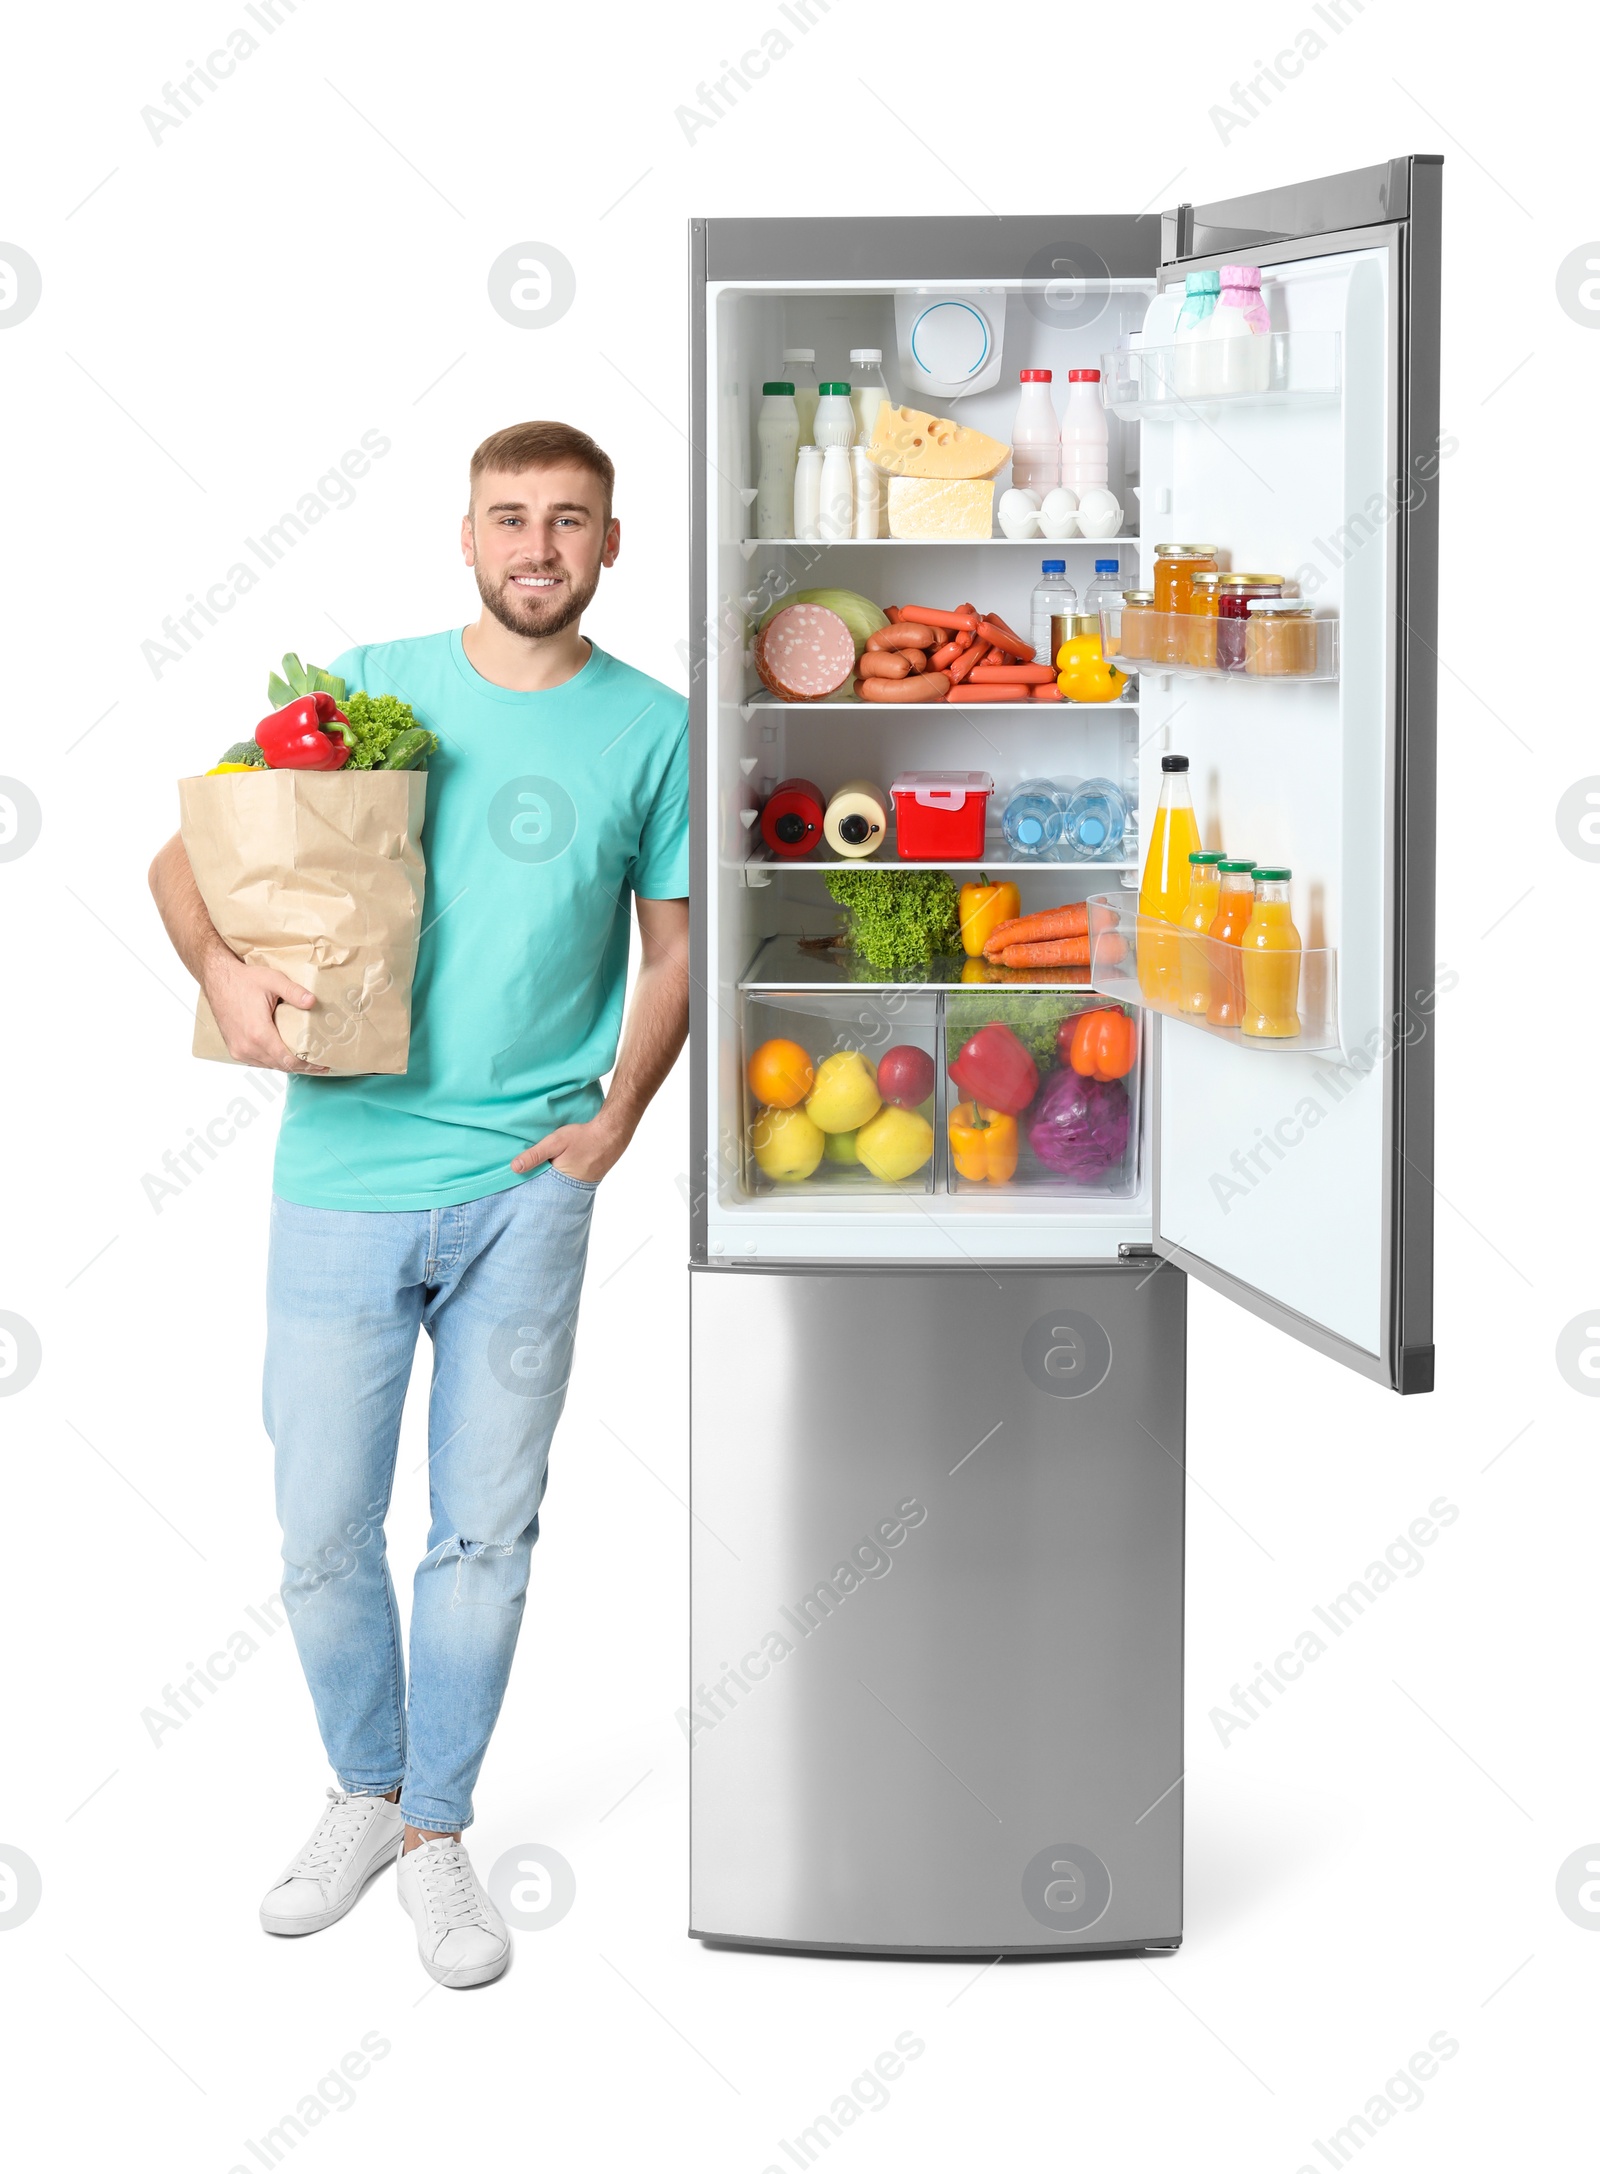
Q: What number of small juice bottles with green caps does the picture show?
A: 3